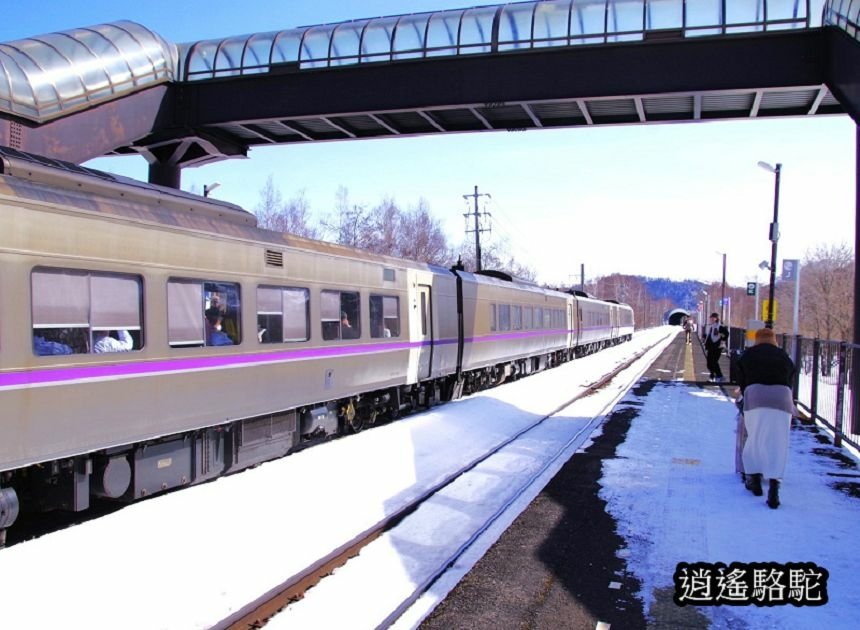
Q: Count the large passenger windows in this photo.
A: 5